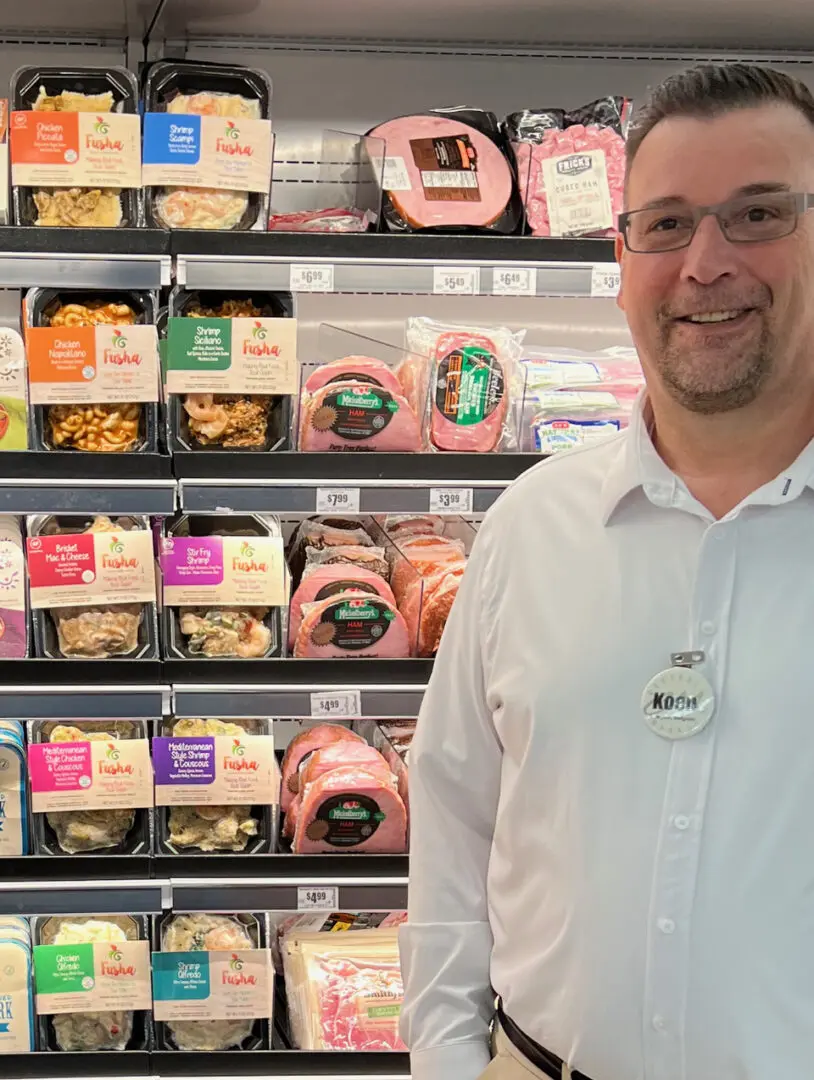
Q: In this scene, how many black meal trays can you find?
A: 10